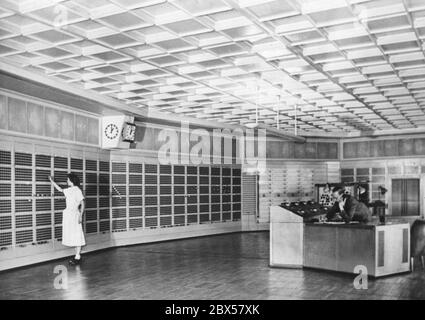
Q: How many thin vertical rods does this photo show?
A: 3